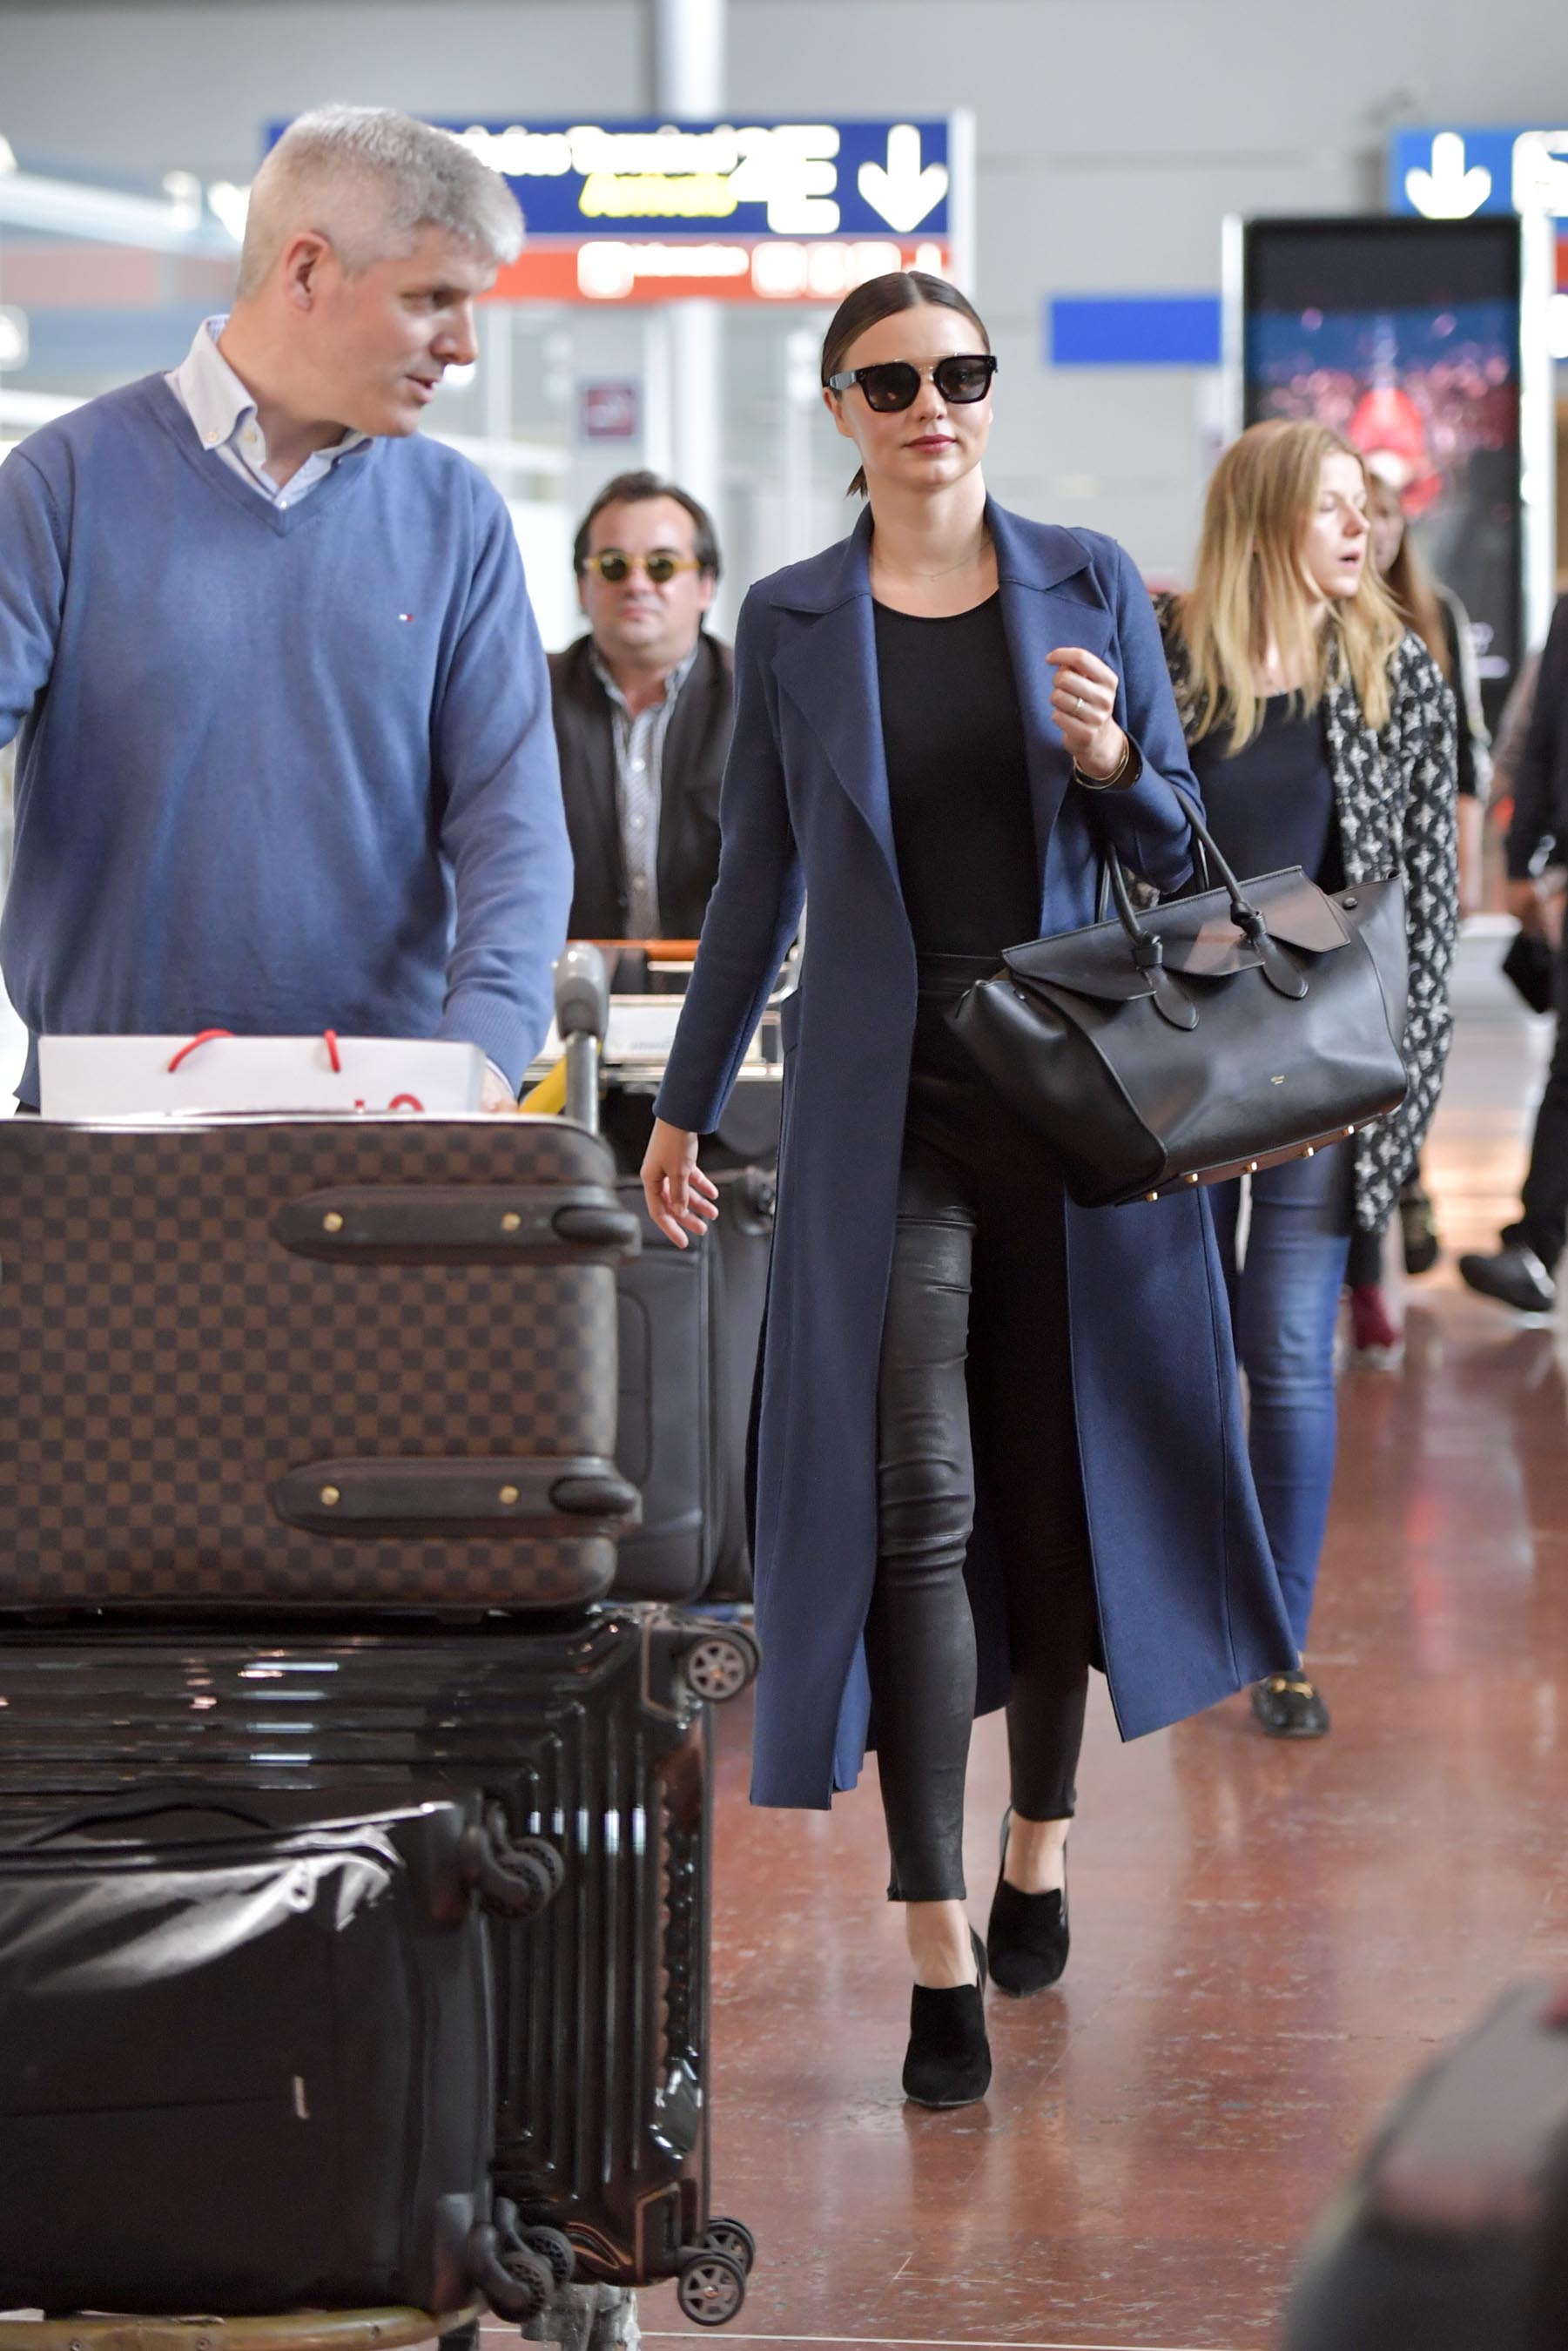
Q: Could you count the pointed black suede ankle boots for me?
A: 2